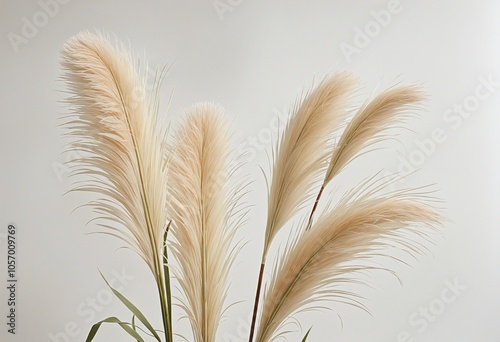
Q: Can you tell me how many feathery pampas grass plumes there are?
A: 5